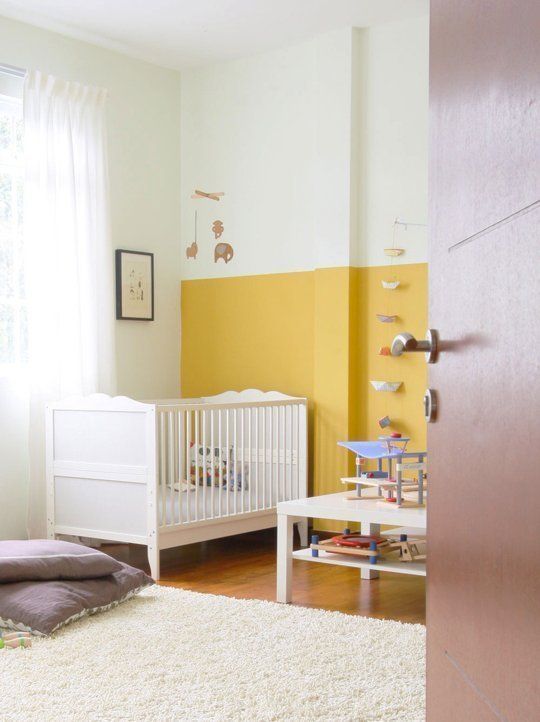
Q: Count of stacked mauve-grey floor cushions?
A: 2